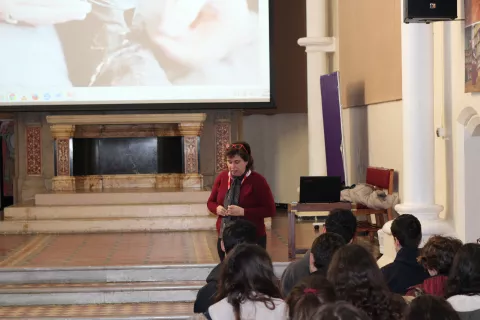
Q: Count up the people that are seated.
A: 11